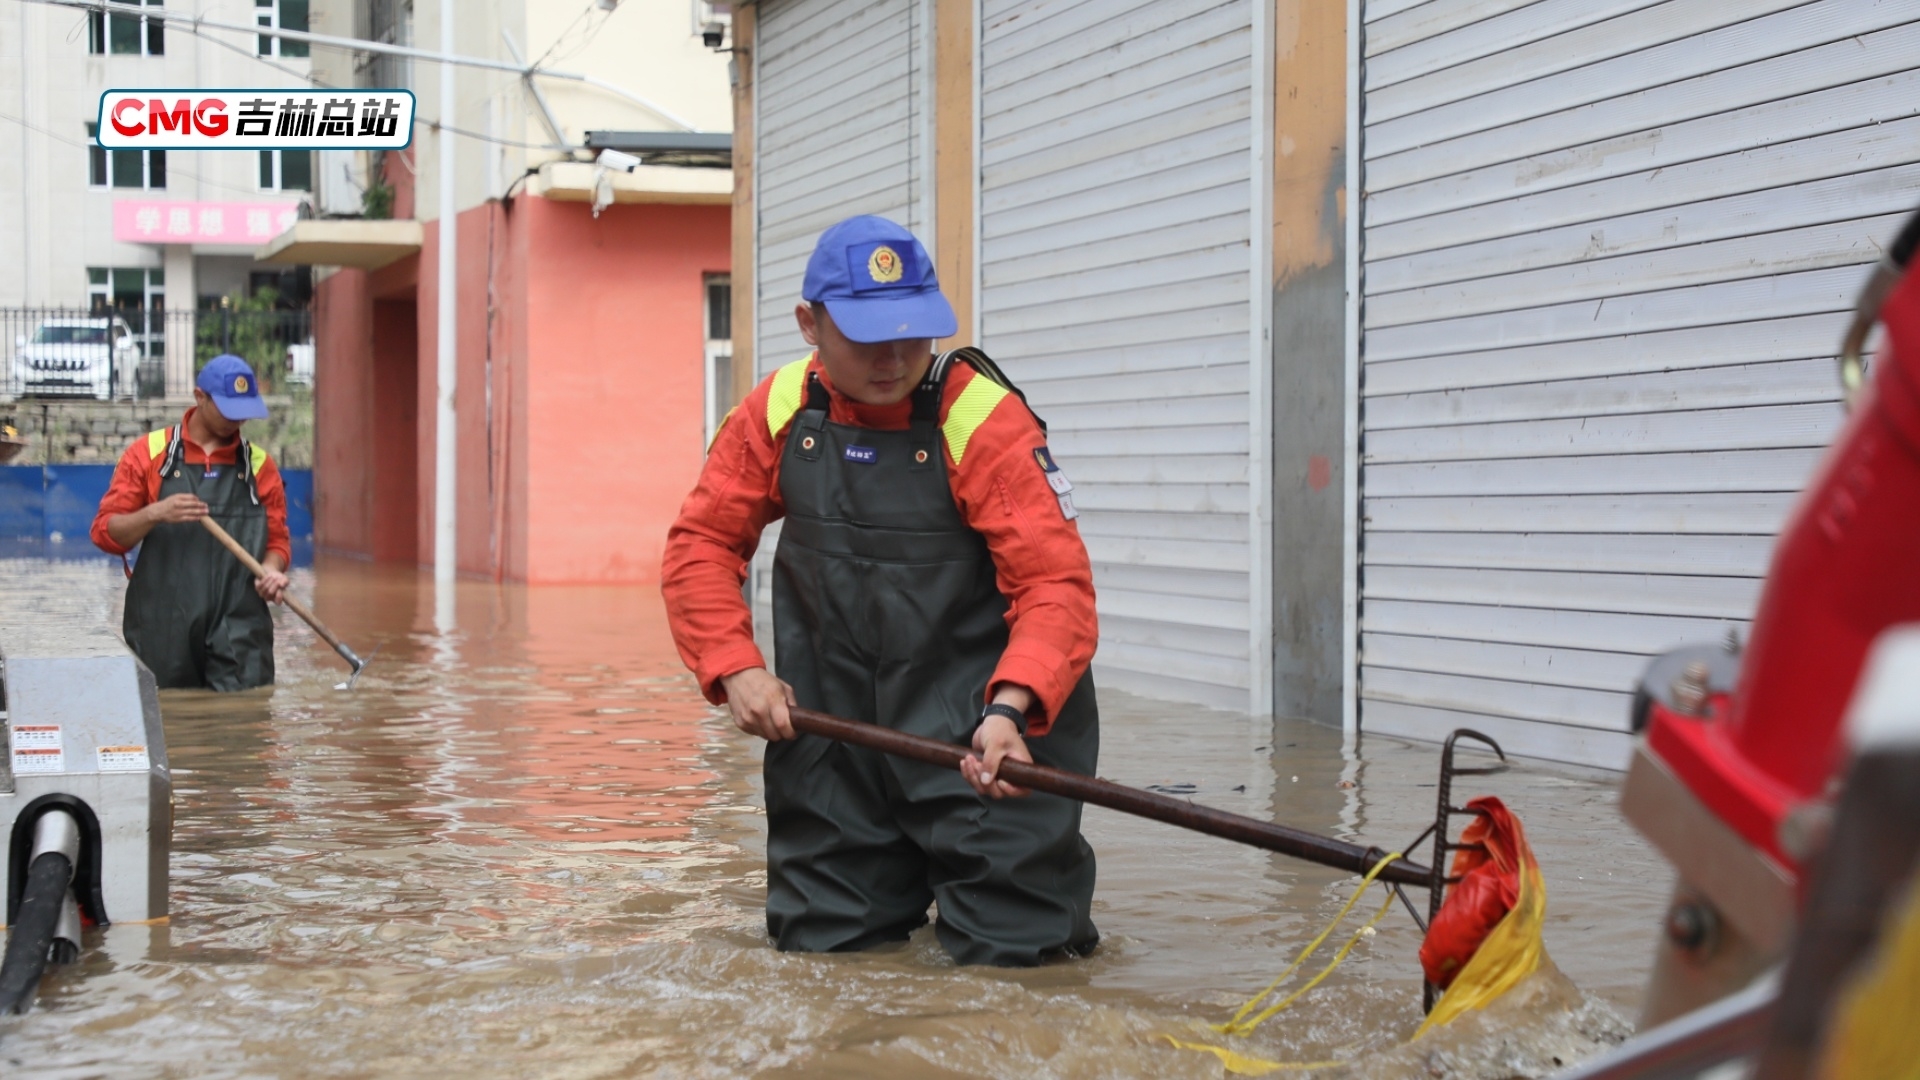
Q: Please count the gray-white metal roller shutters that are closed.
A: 3